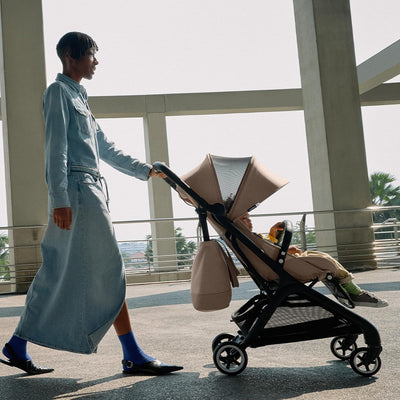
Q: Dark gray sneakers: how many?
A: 1